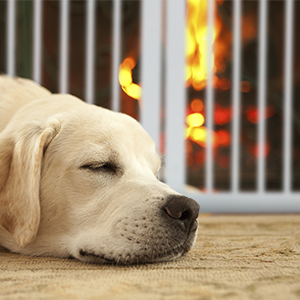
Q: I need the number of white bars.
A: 11